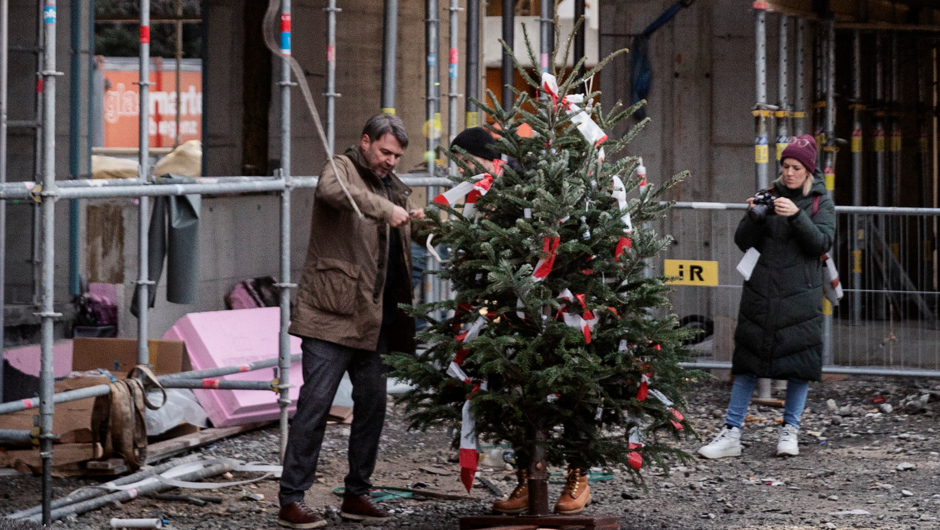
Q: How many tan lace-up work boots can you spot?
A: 2